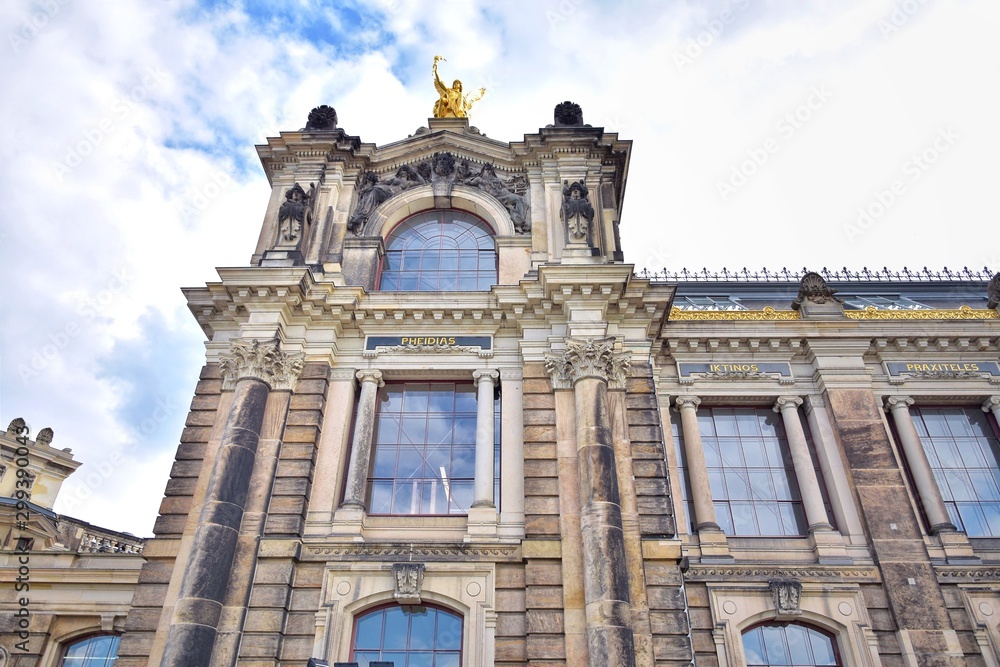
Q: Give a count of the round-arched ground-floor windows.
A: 3